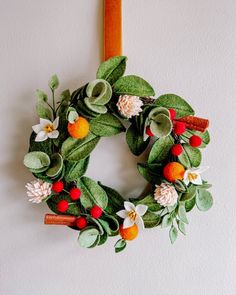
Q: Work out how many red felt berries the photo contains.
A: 10